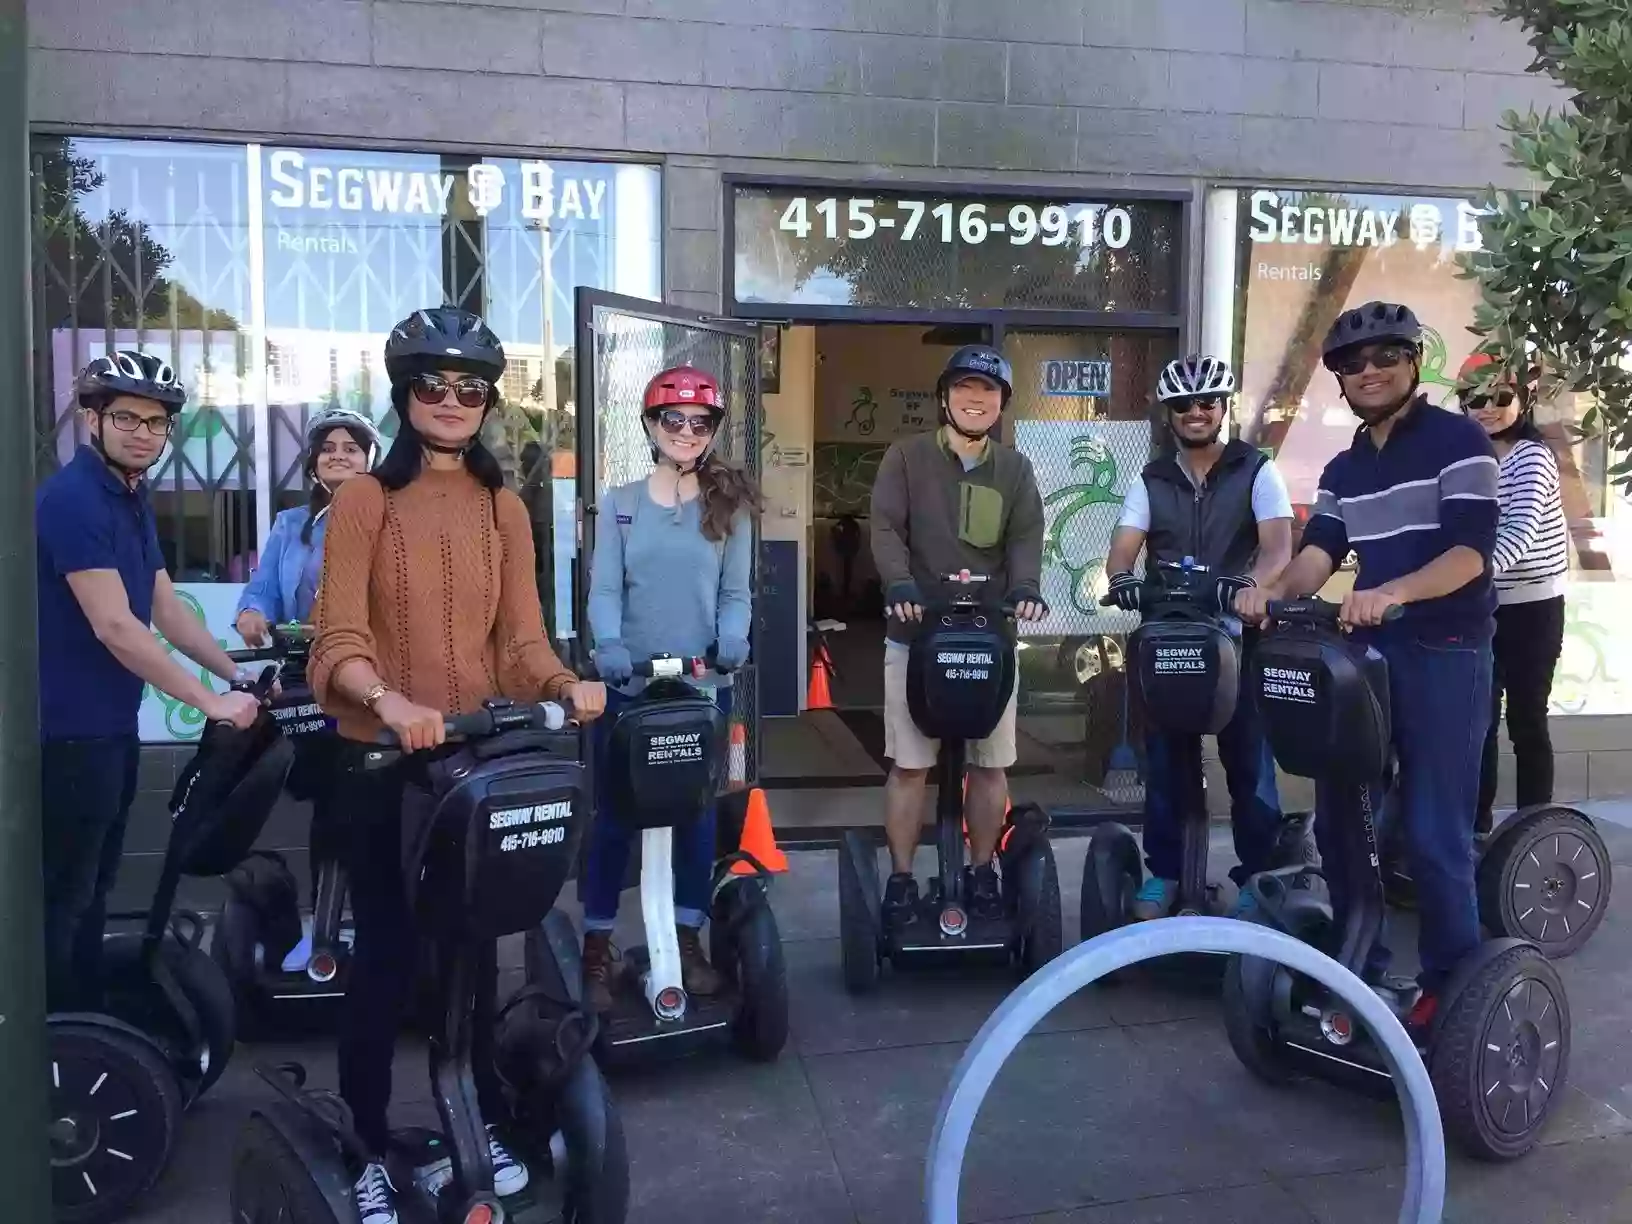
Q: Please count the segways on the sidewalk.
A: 8